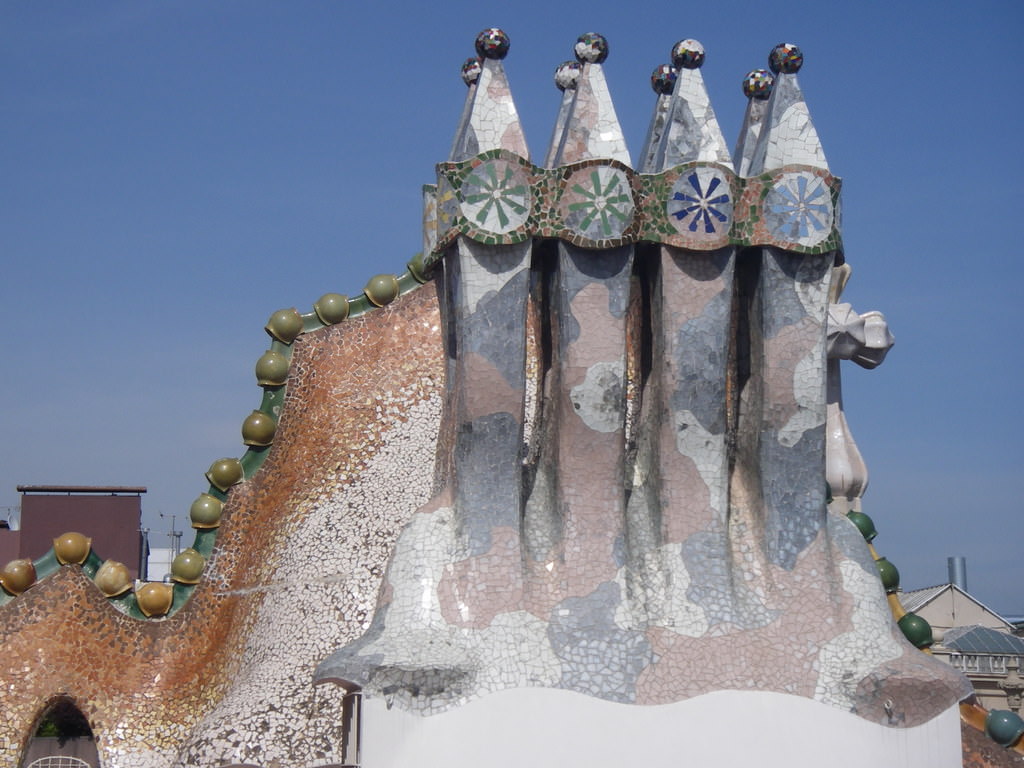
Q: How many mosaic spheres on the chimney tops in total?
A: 8